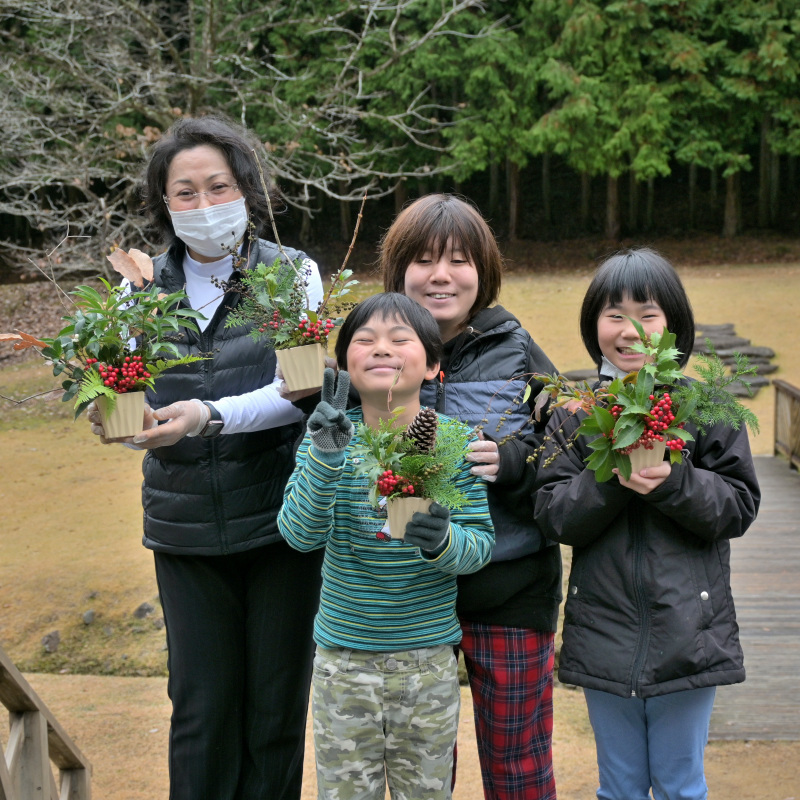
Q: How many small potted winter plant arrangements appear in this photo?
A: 4